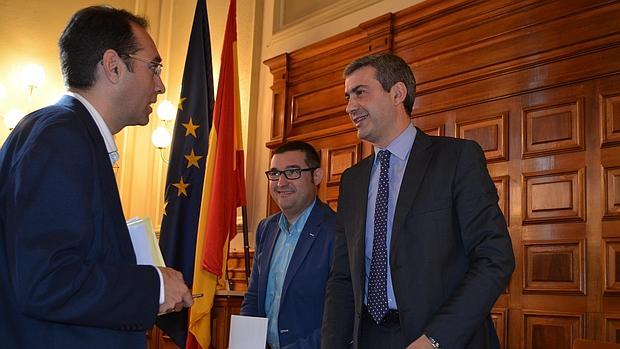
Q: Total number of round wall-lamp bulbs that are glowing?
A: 5